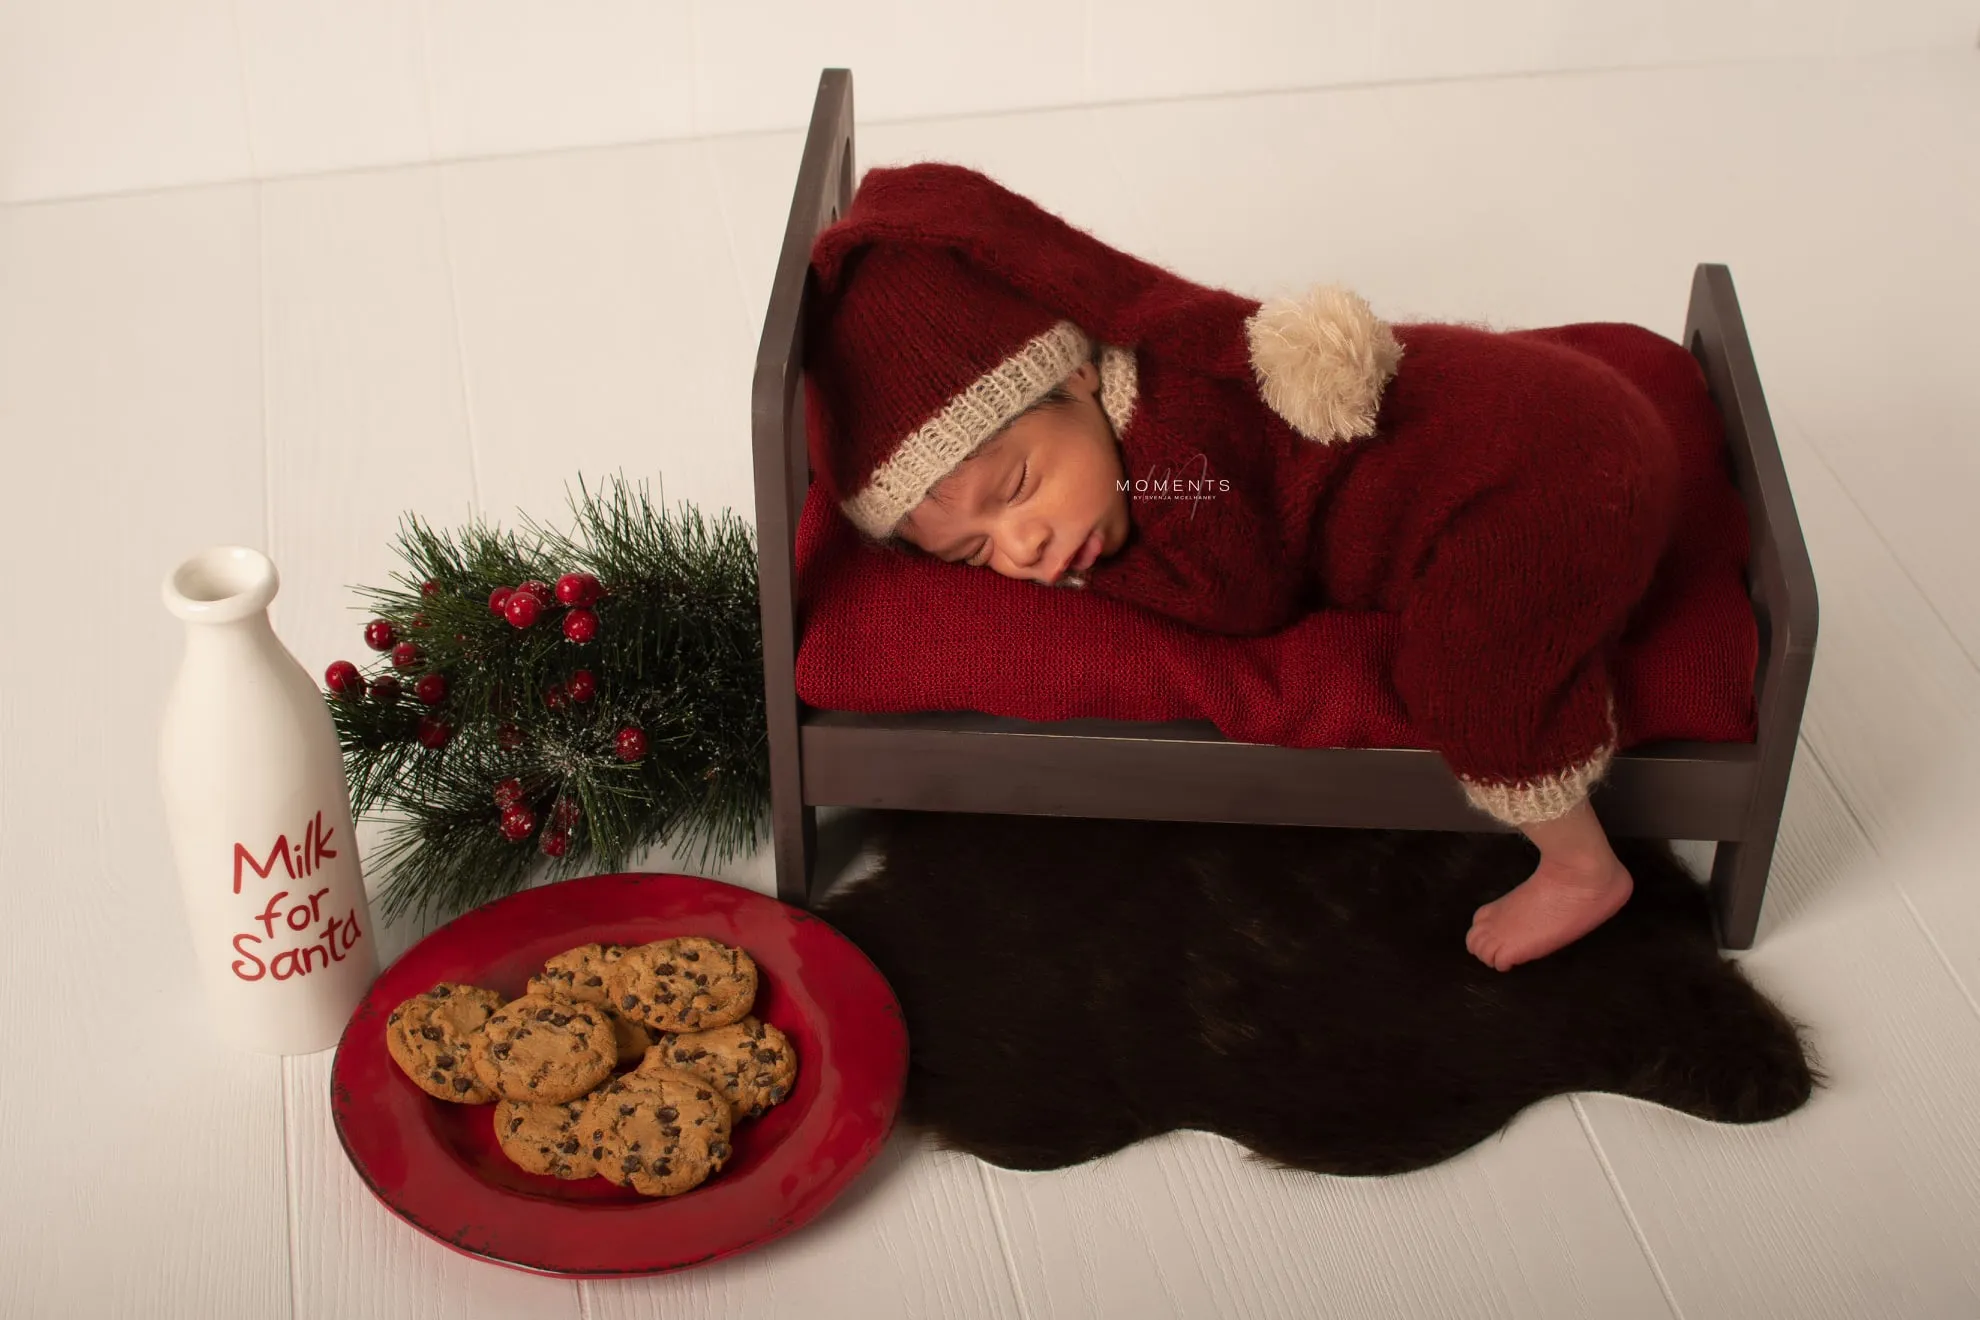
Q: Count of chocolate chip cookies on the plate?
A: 7